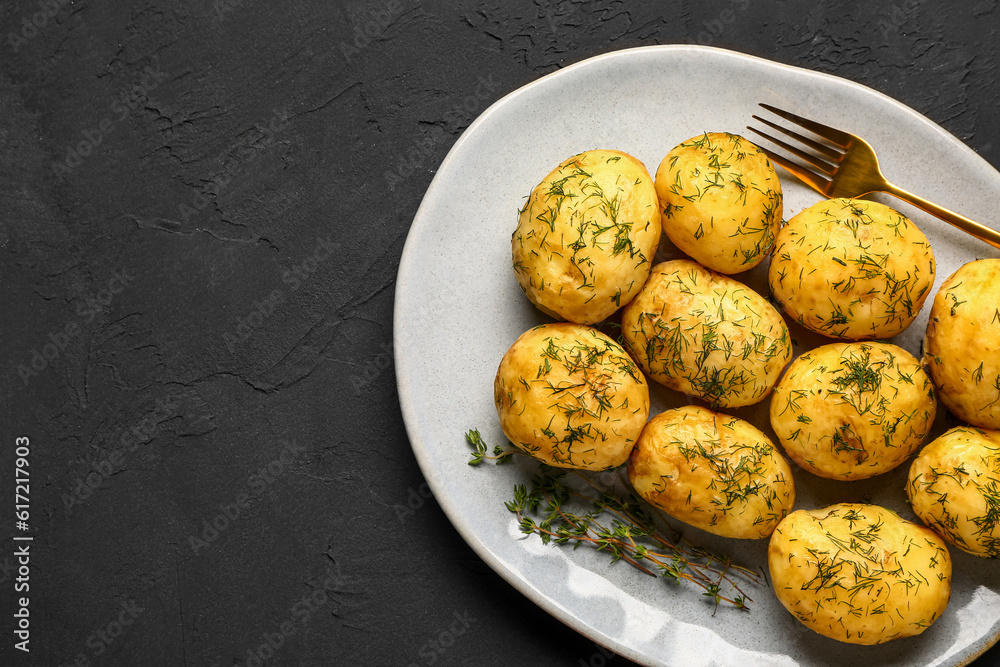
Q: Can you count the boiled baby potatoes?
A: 10